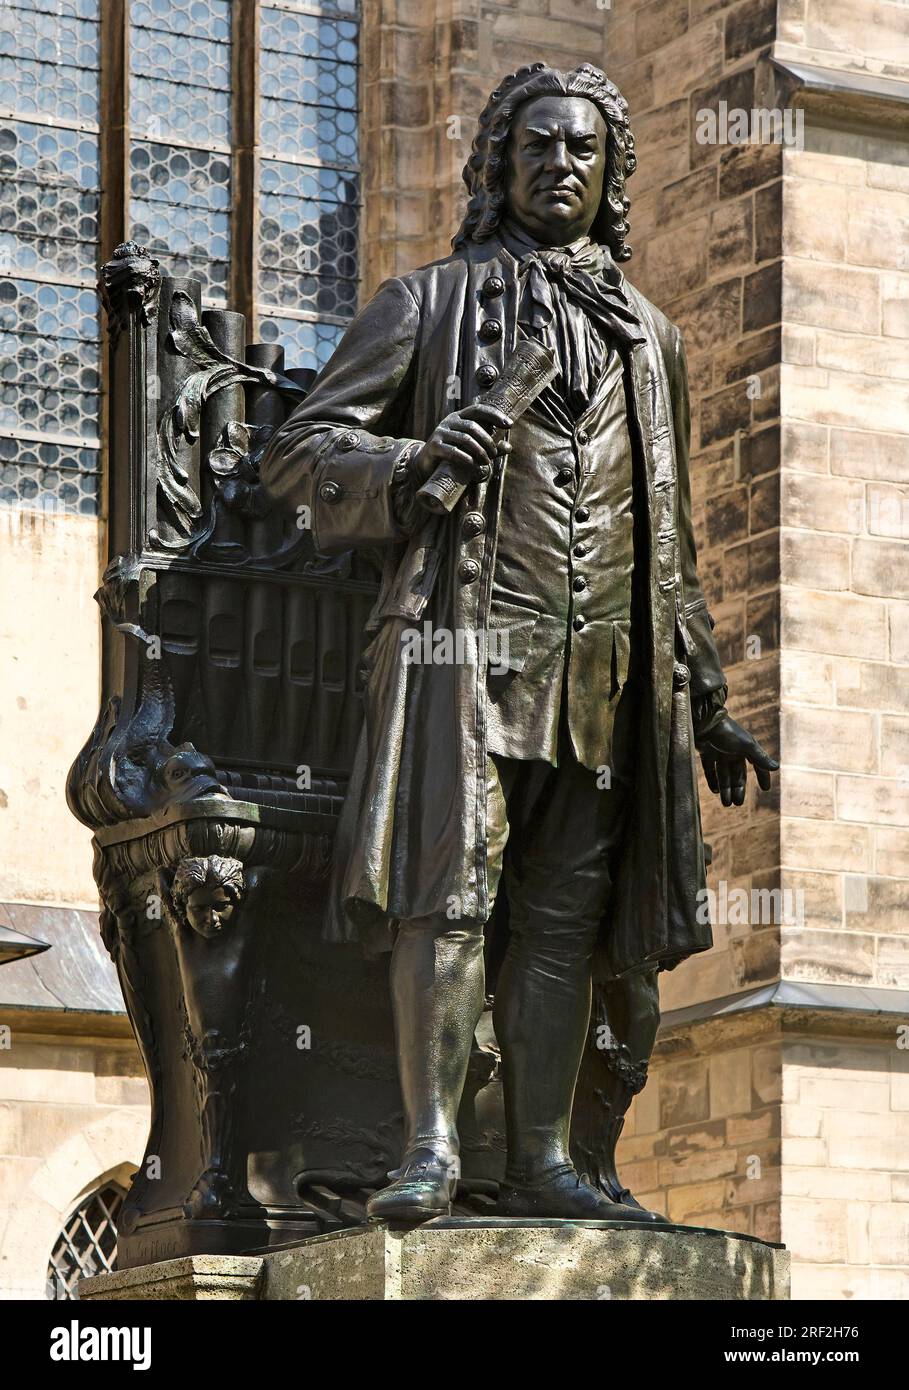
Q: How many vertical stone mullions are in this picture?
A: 2